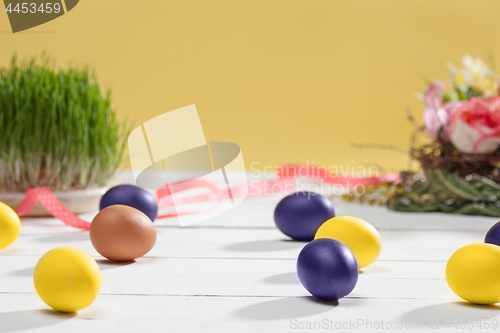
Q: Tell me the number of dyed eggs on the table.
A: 8